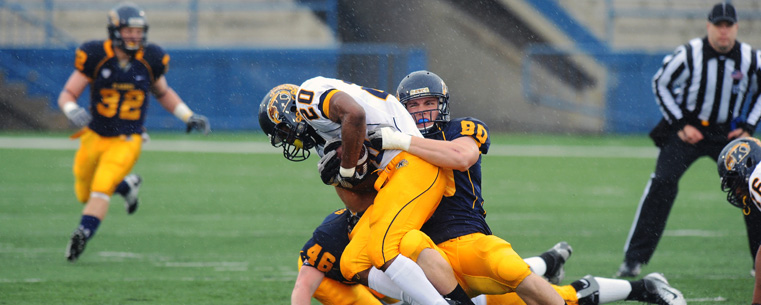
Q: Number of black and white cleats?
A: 4